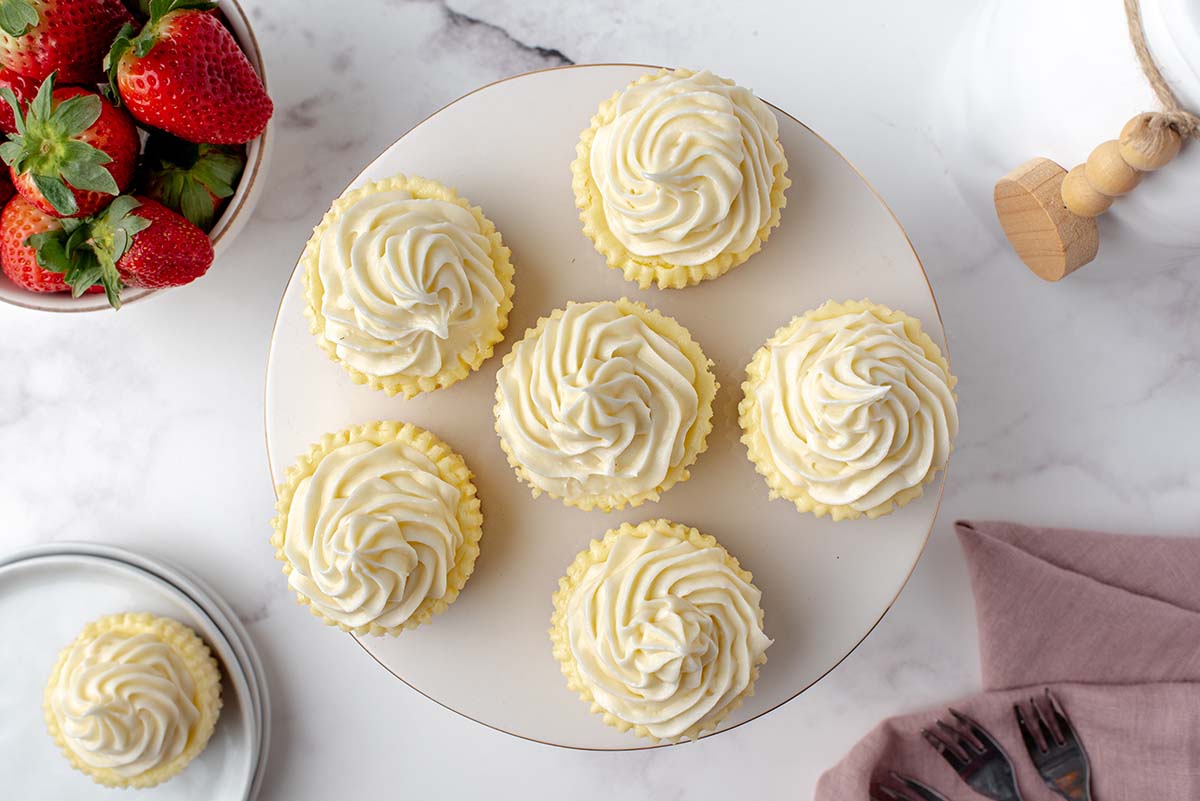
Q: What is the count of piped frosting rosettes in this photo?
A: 7